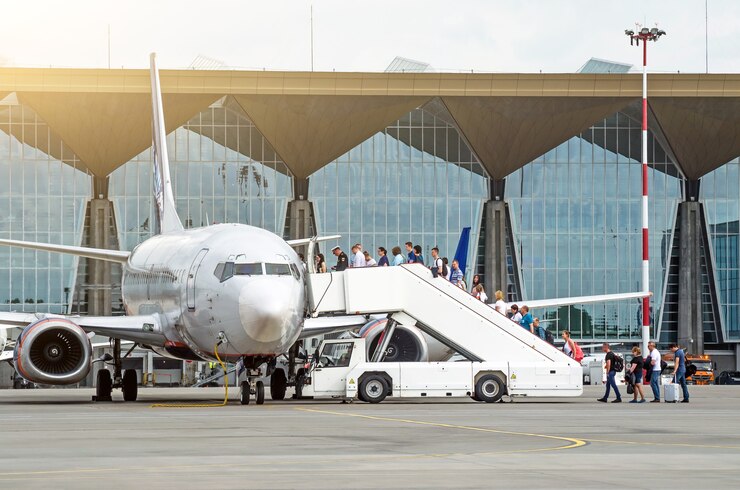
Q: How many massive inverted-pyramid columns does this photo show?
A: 4